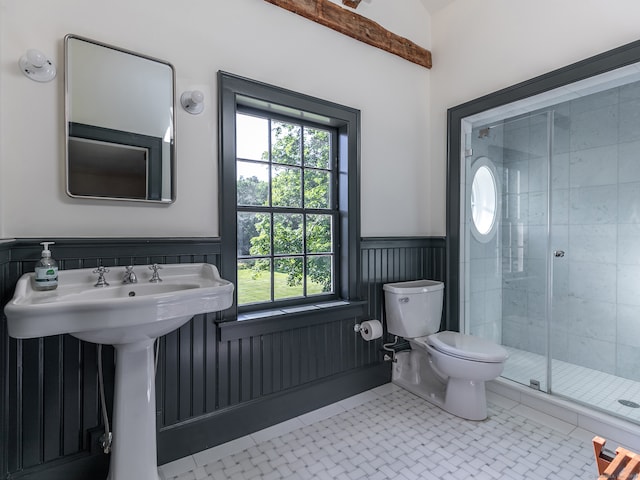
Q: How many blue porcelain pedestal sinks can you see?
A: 0